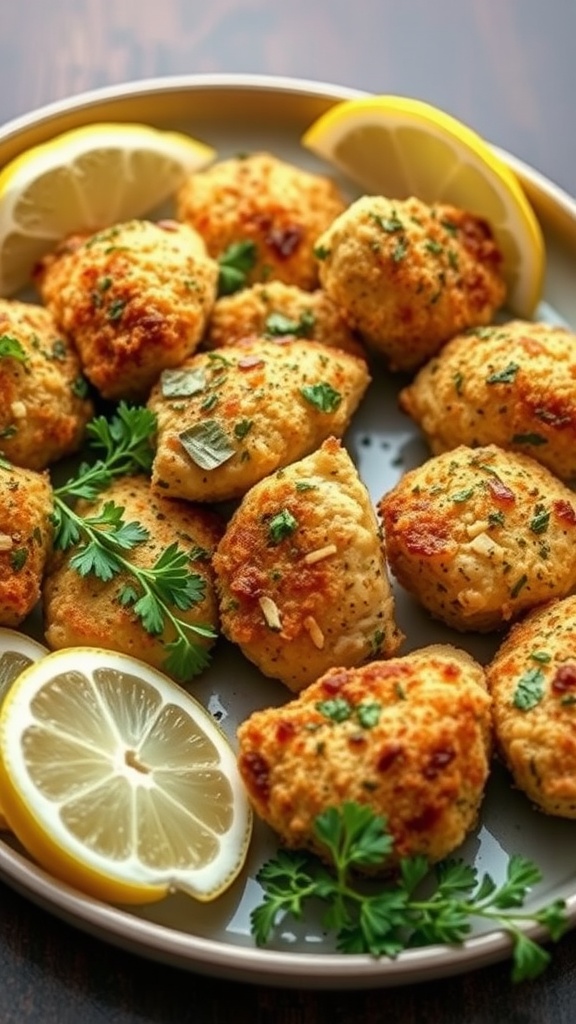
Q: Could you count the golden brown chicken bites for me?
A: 13